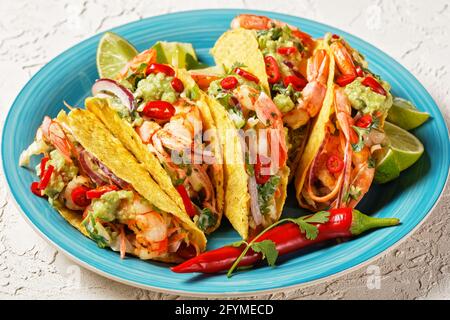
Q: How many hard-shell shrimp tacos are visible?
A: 5